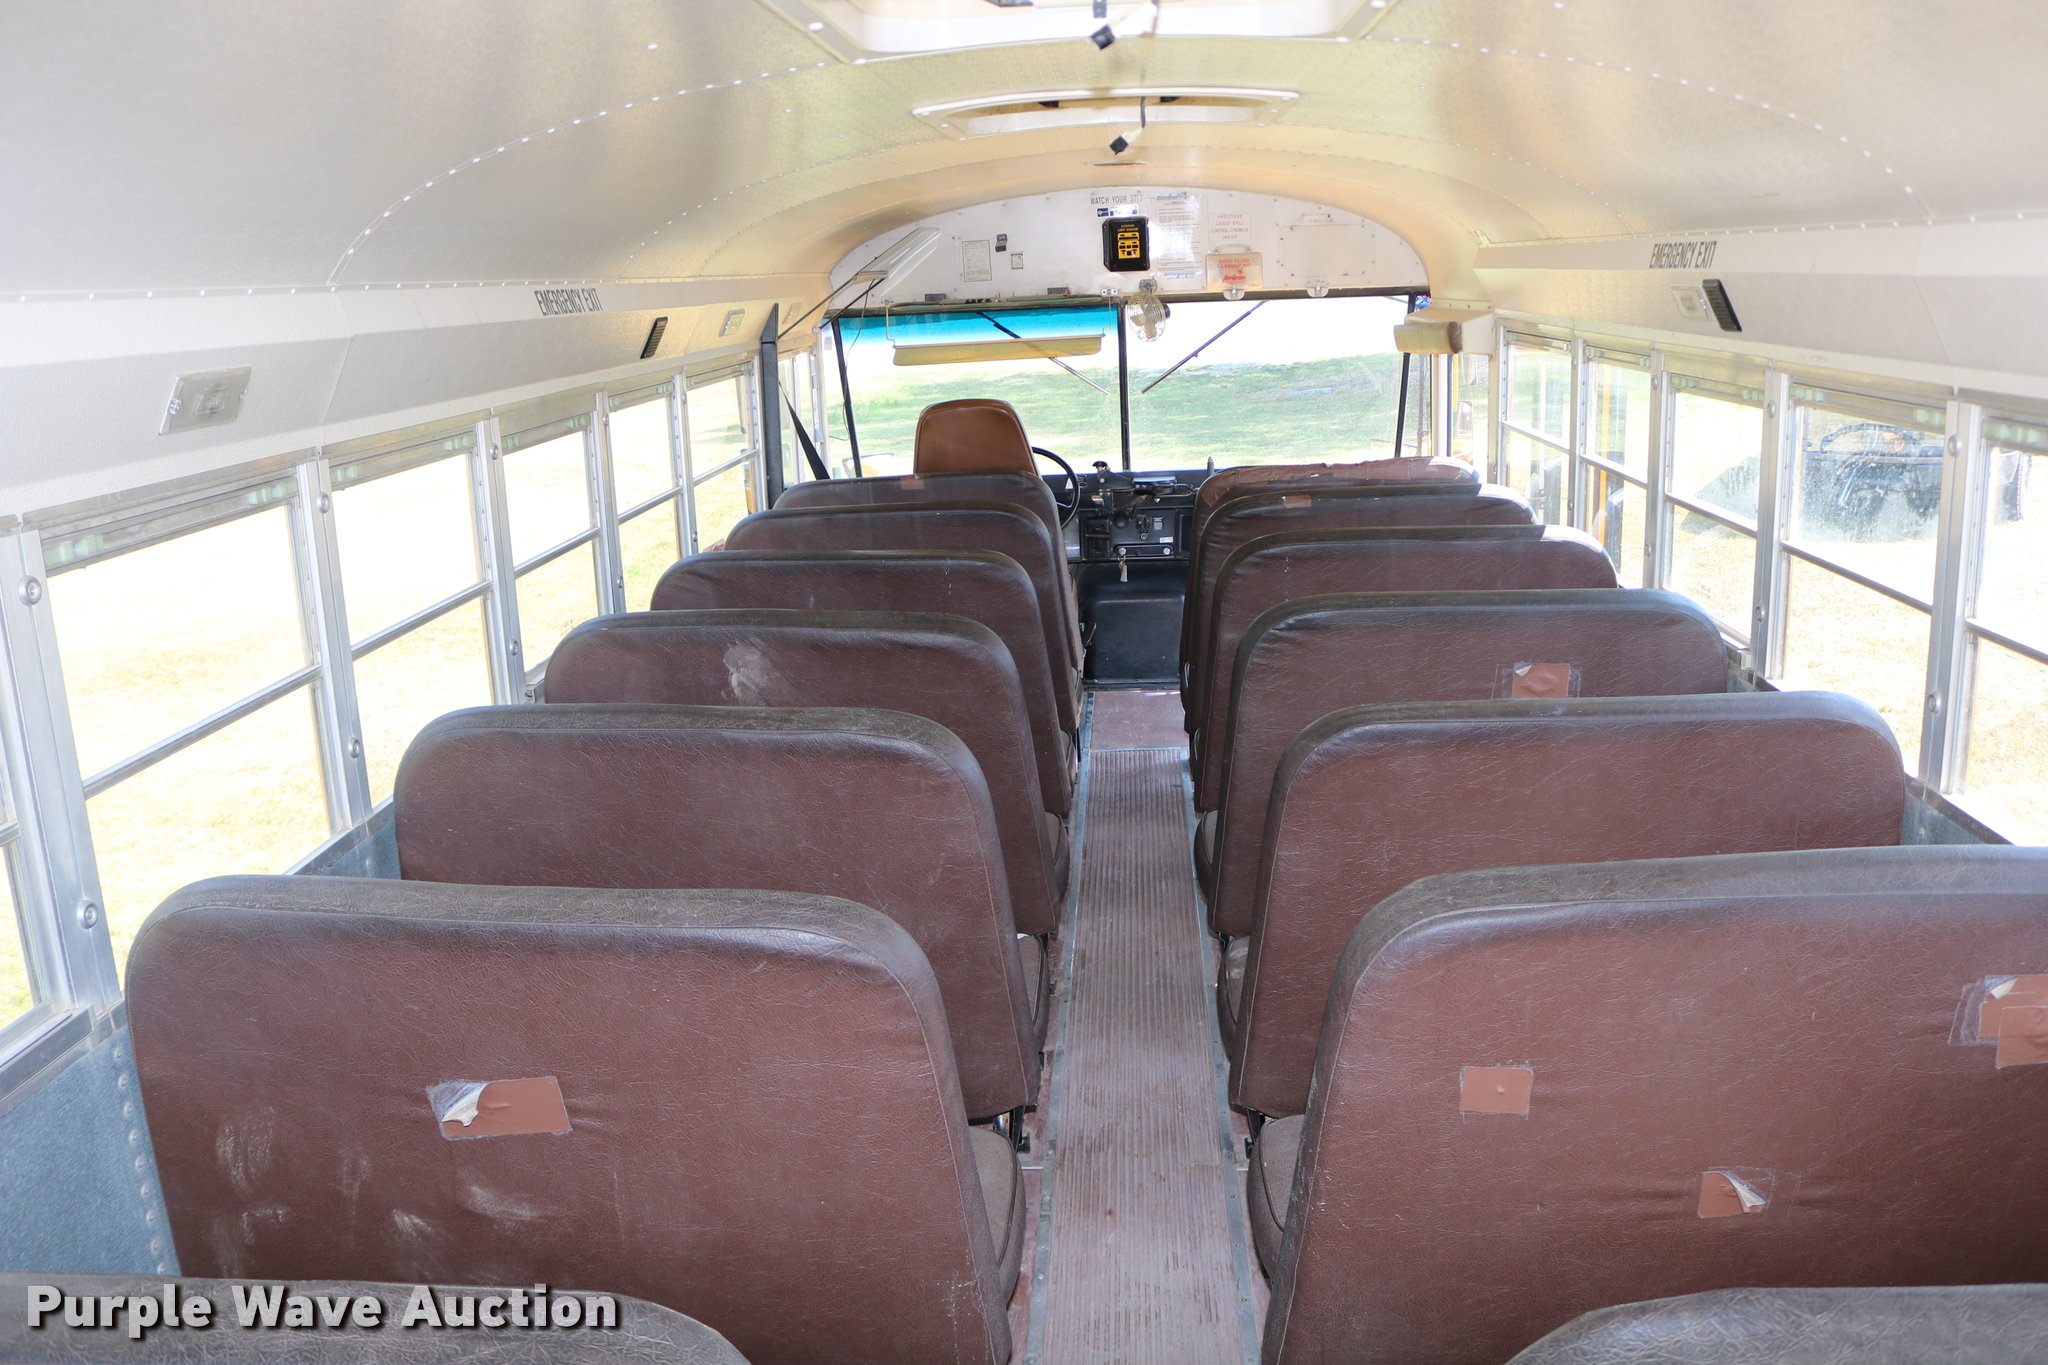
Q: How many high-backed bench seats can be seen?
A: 14